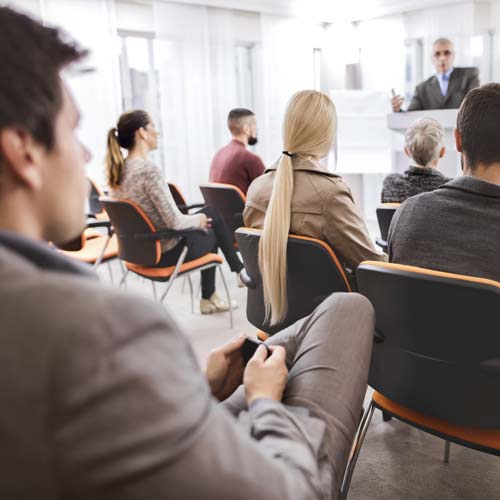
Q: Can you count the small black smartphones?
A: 1